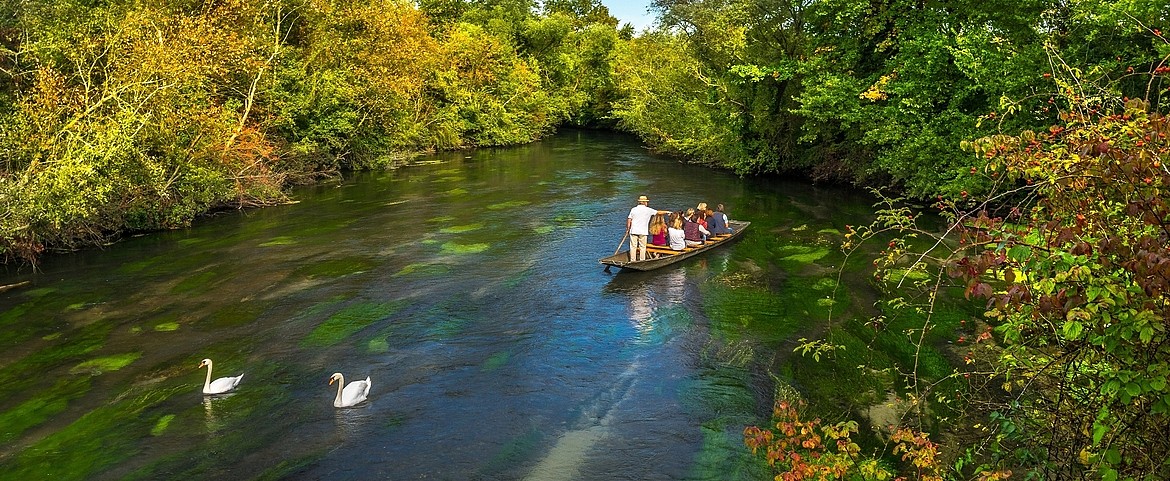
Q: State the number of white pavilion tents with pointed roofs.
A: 0